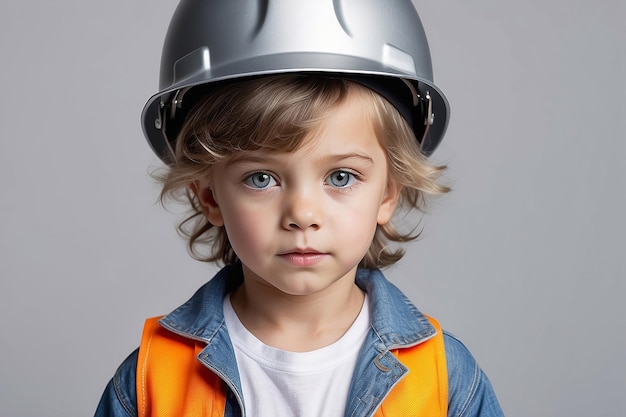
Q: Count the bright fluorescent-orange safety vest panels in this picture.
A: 2